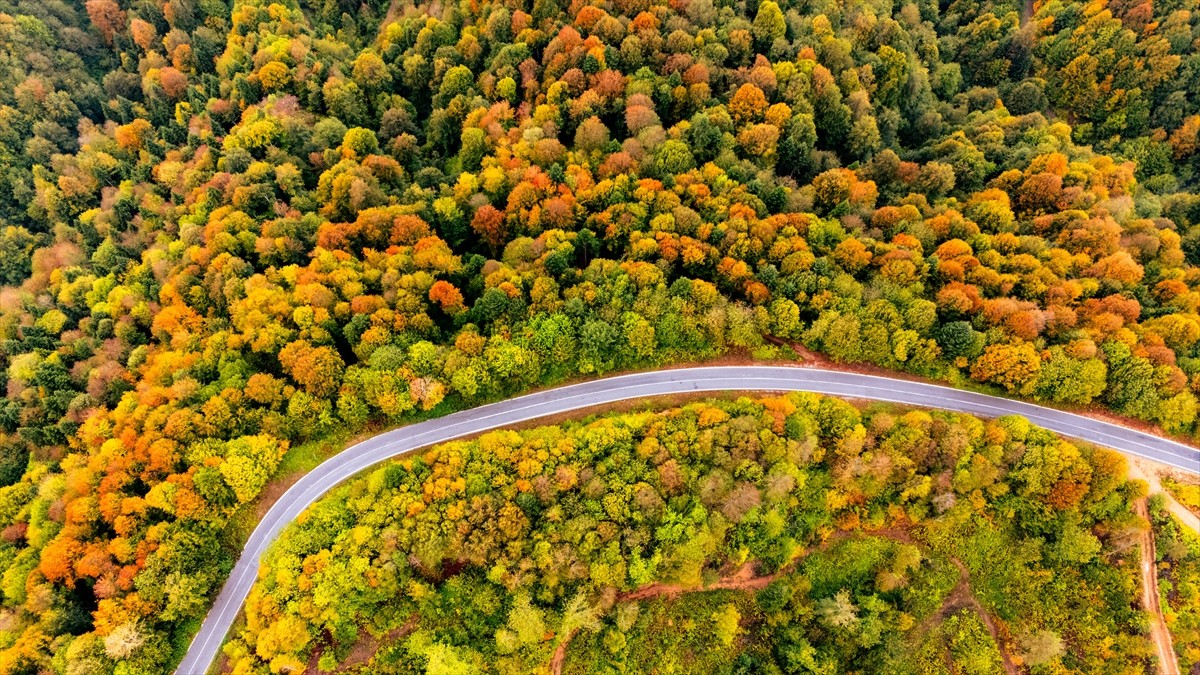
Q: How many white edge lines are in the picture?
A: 2